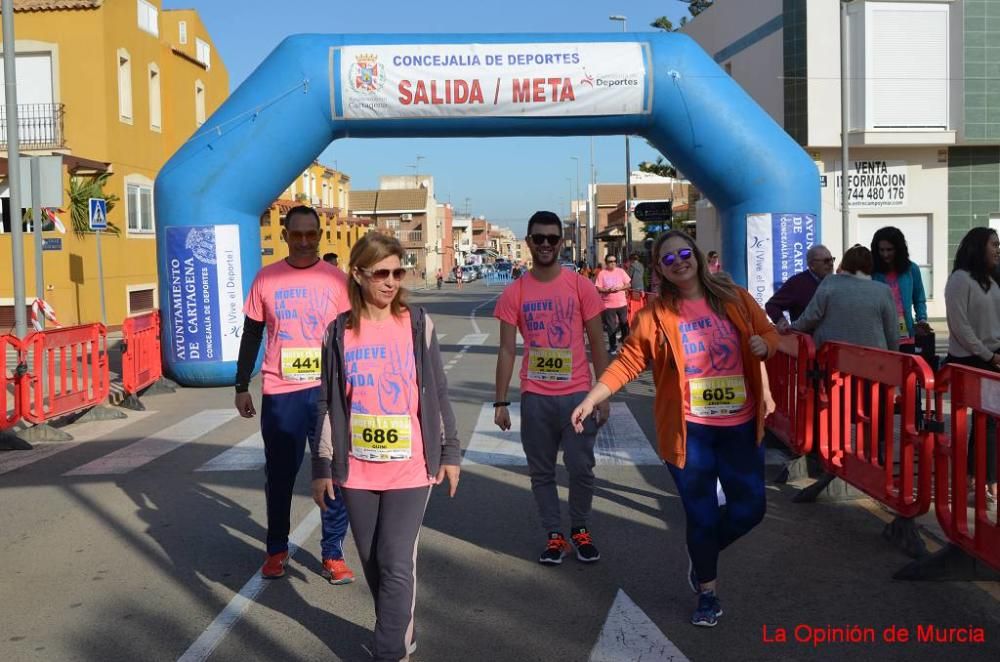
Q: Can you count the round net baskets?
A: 0